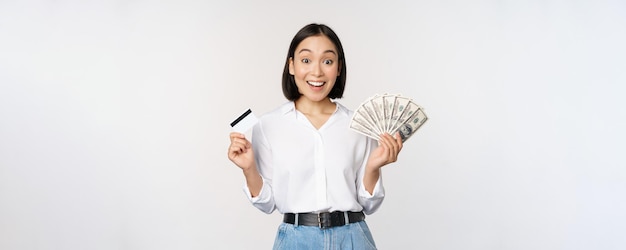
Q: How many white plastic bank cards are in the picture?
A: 1